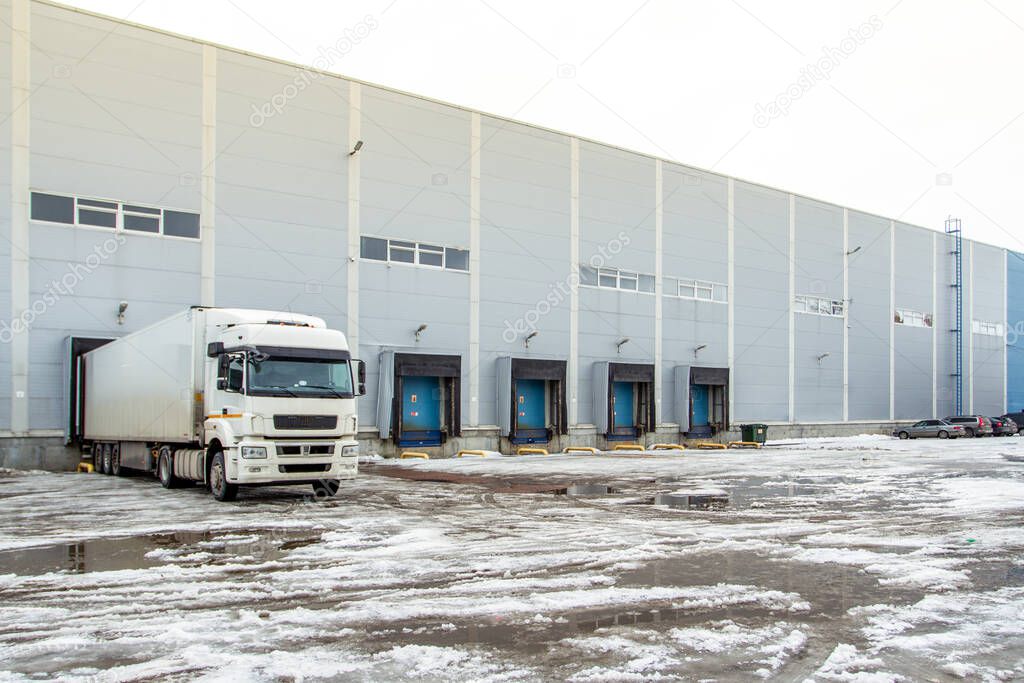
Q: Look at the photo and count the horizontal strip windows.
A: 7